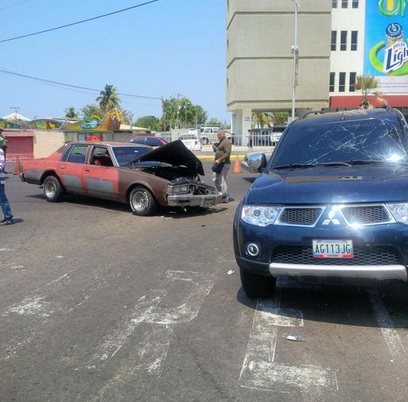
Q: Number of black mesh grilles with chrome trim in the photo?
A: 2